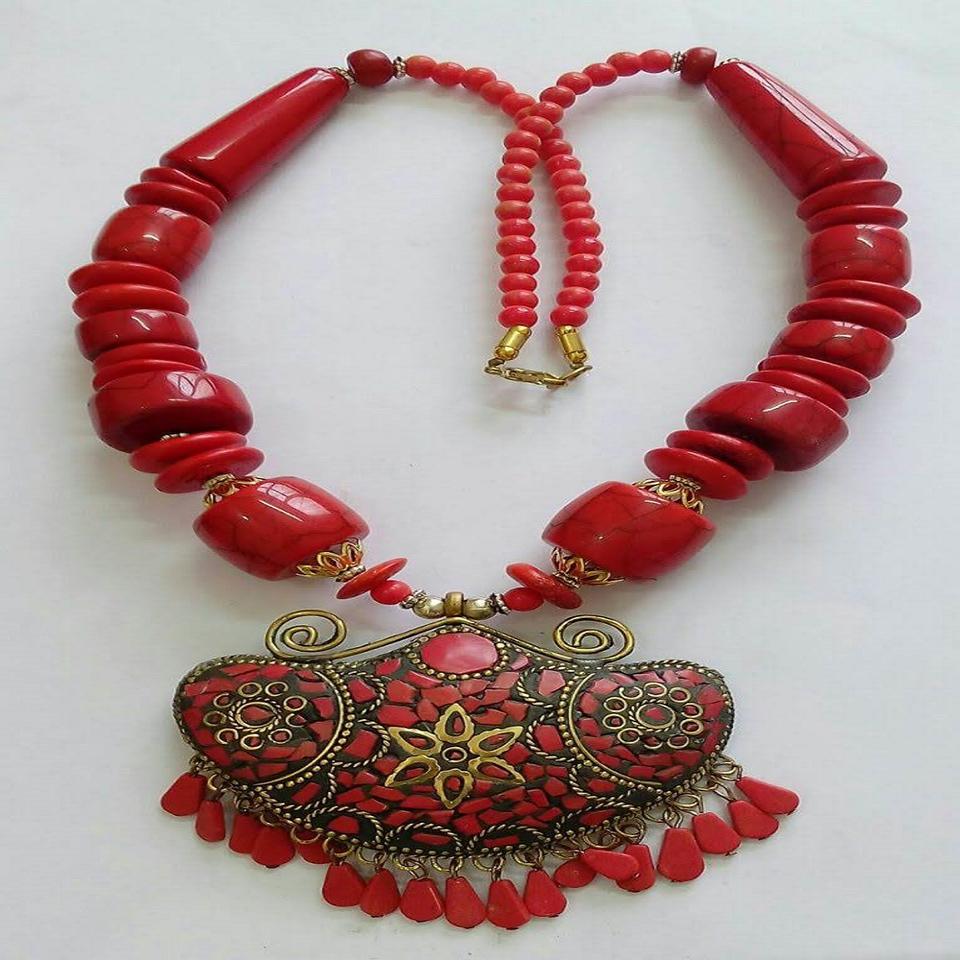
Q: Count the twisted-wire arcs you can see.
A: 10